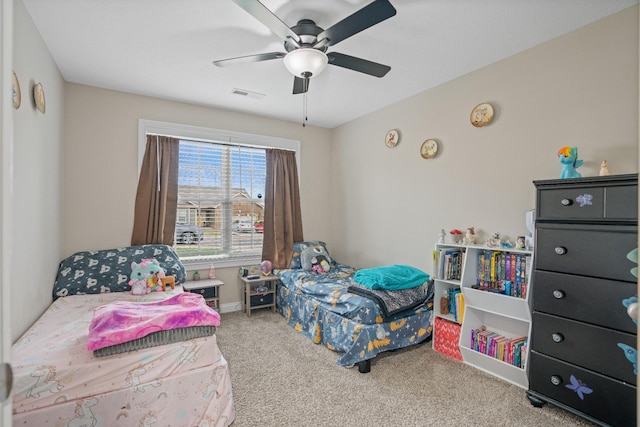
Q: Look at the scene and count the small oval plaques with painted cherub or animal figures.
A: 5